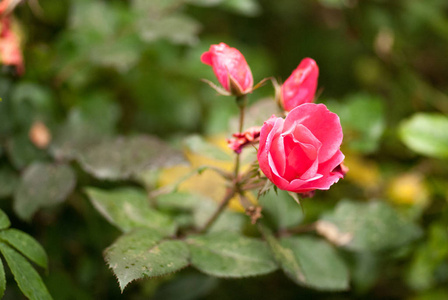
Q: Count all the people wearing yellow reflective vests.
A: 0